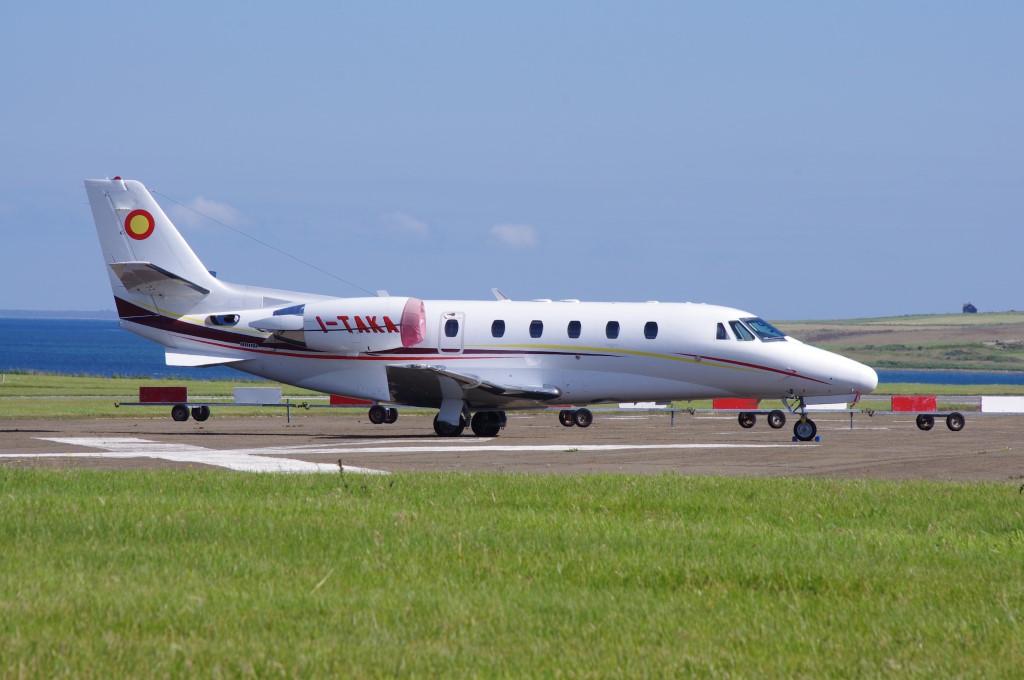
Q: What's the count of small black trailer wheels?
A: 10